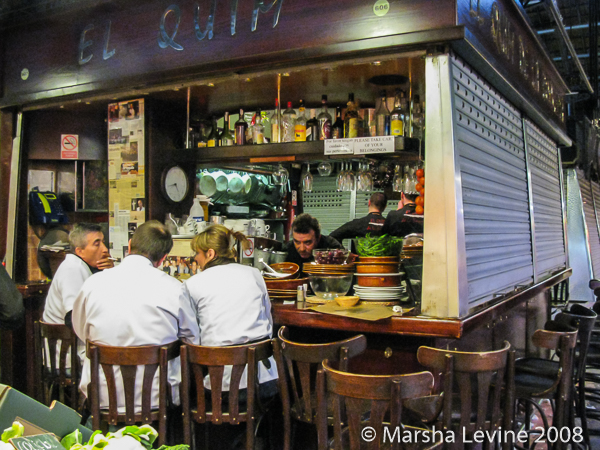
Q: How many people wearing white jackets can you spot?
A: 3